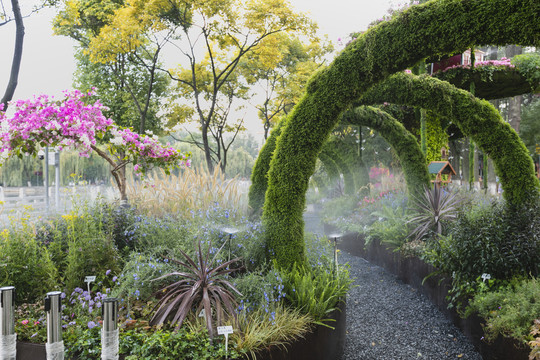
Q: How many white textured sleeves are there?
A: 3